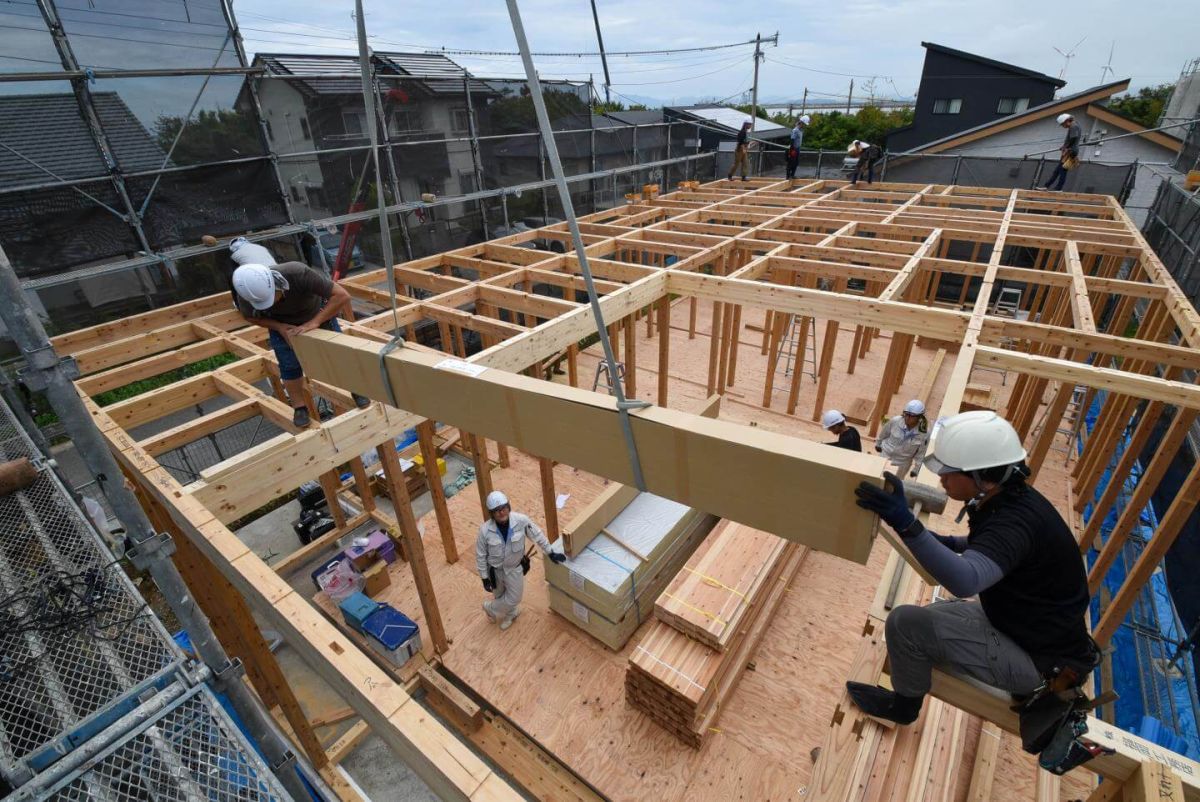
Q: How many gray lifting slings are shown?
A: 2